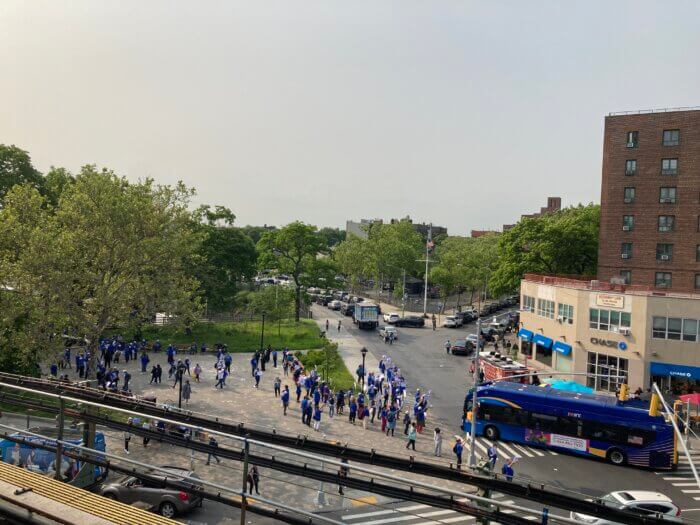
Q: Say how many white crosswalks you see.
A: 3